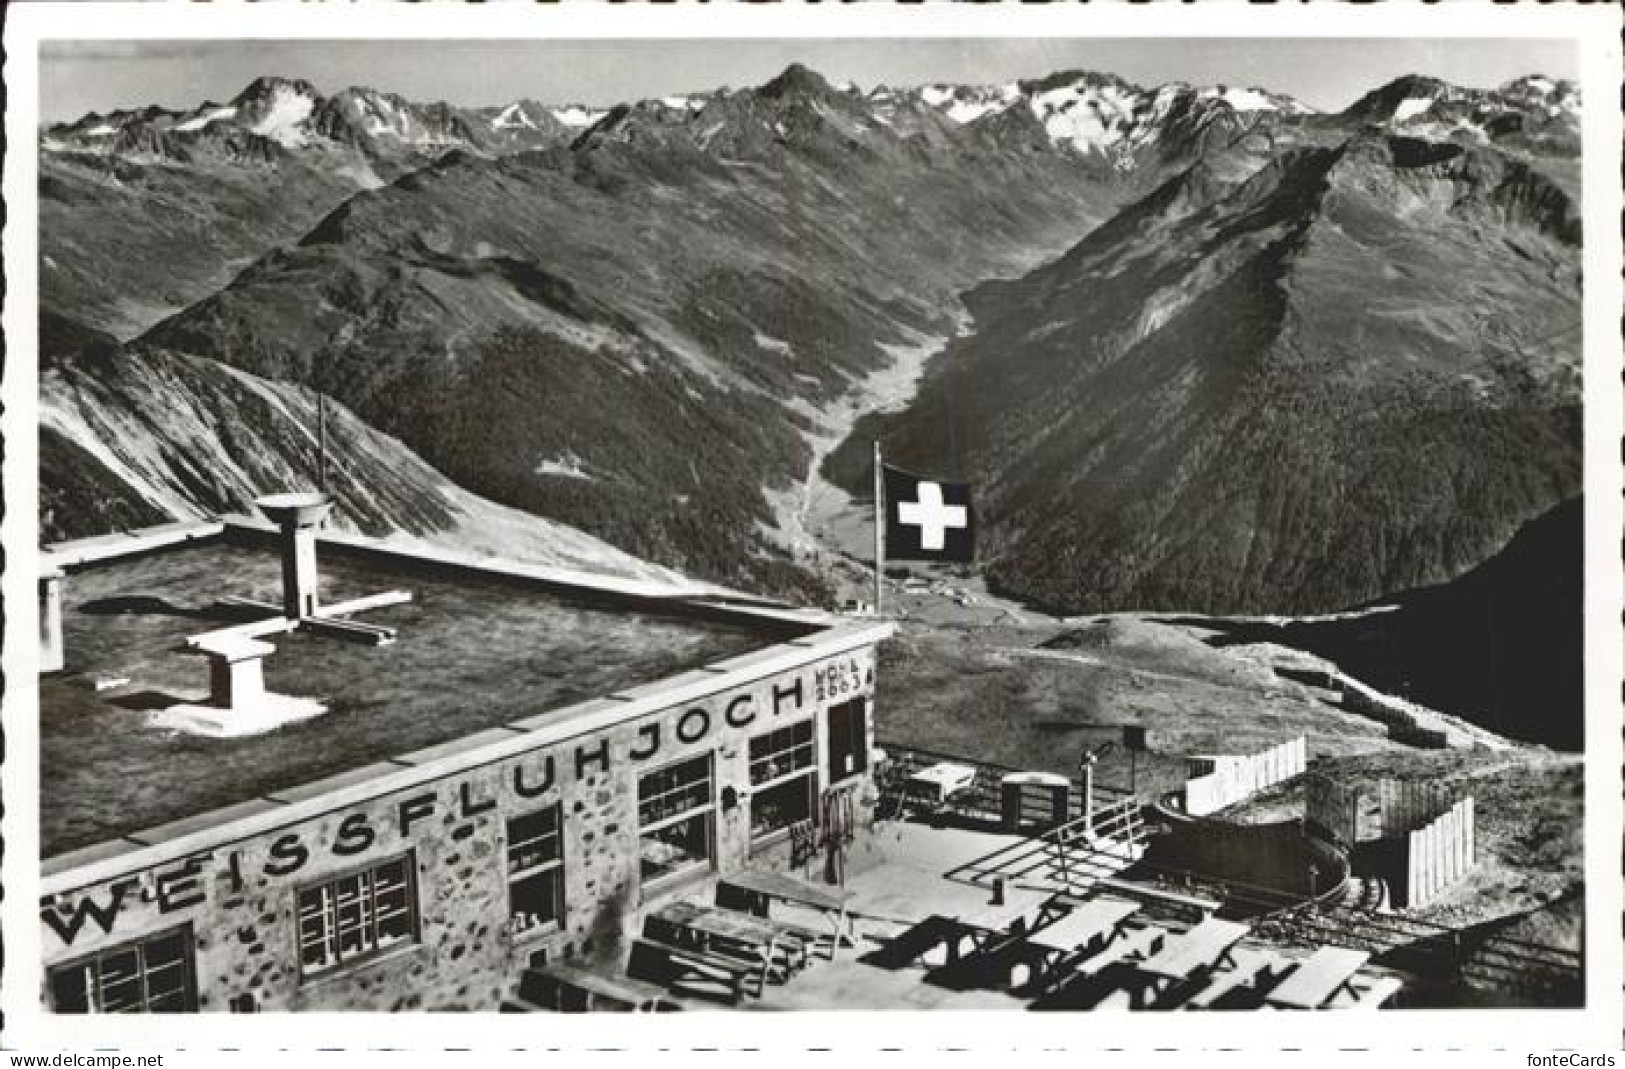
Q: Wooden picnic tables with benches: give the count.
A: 7